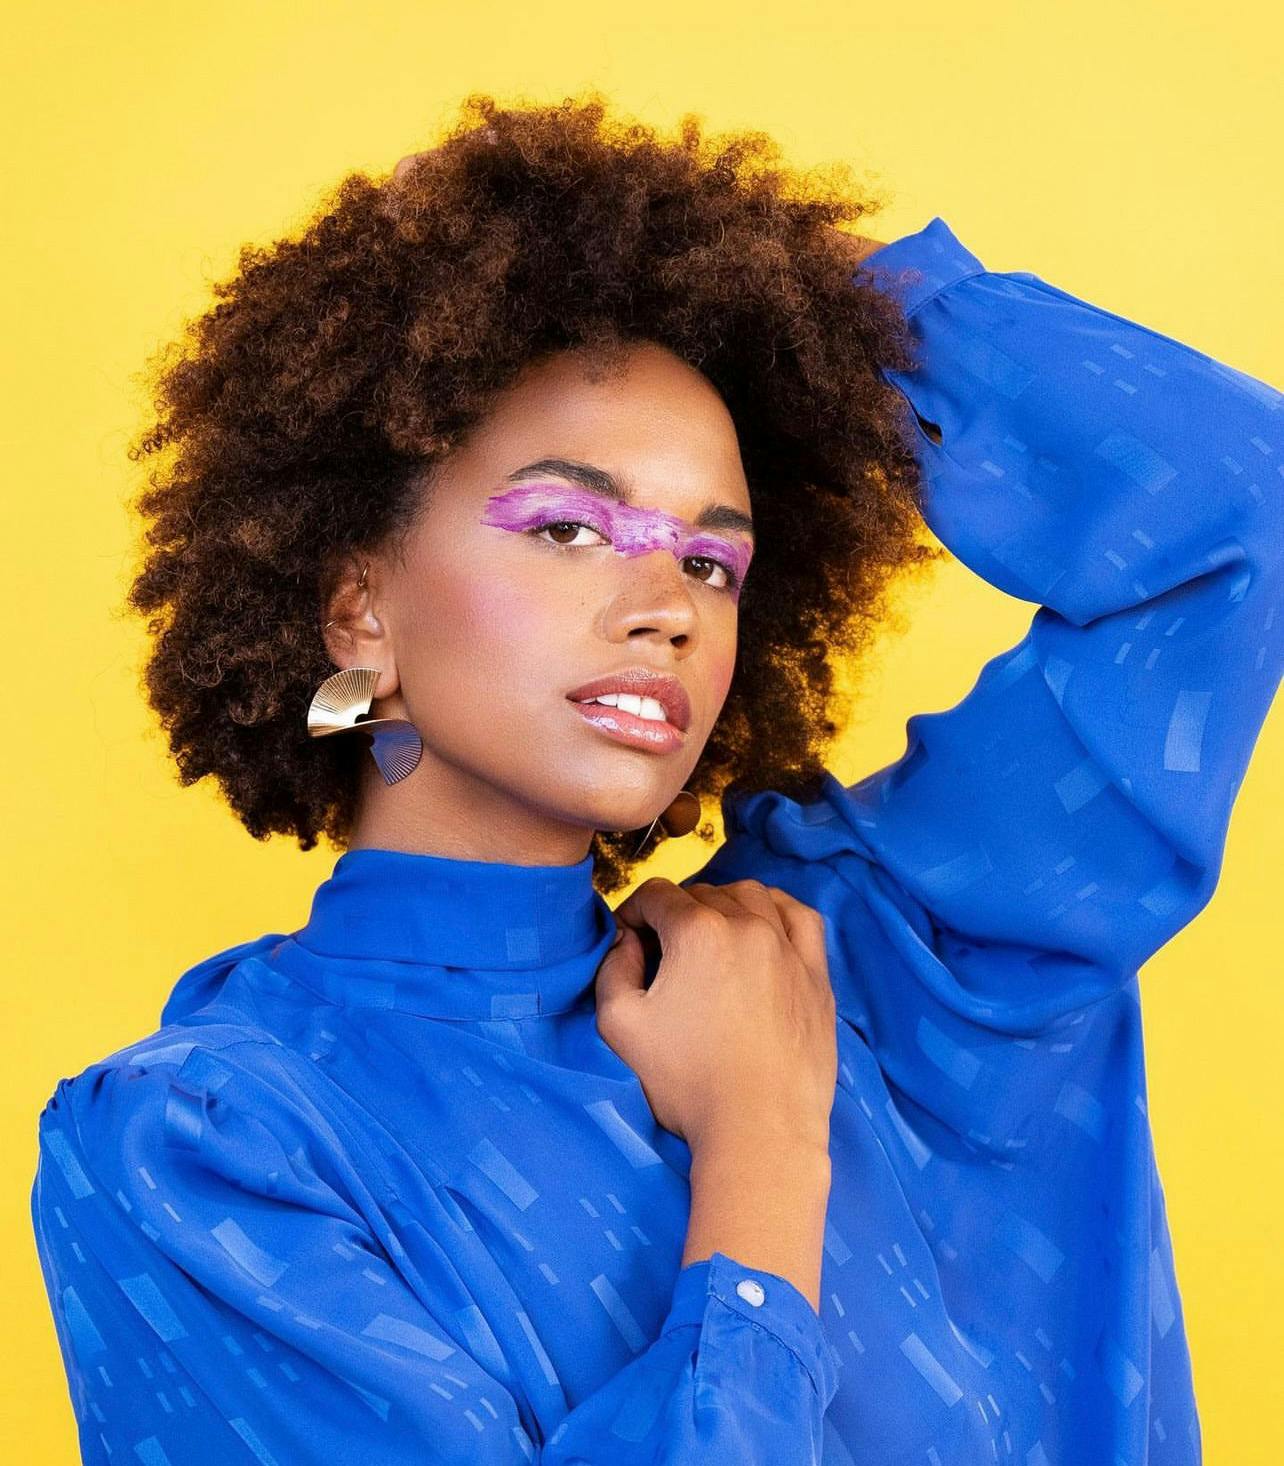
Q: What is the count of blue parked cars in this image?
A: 0